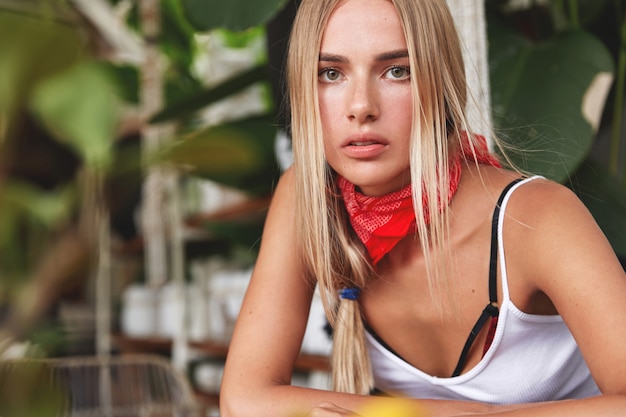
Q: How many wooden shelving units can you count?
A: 1